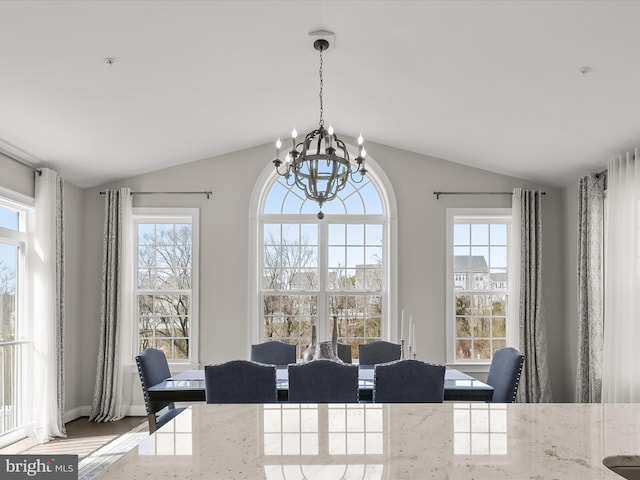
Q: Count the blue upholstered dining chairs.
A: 8